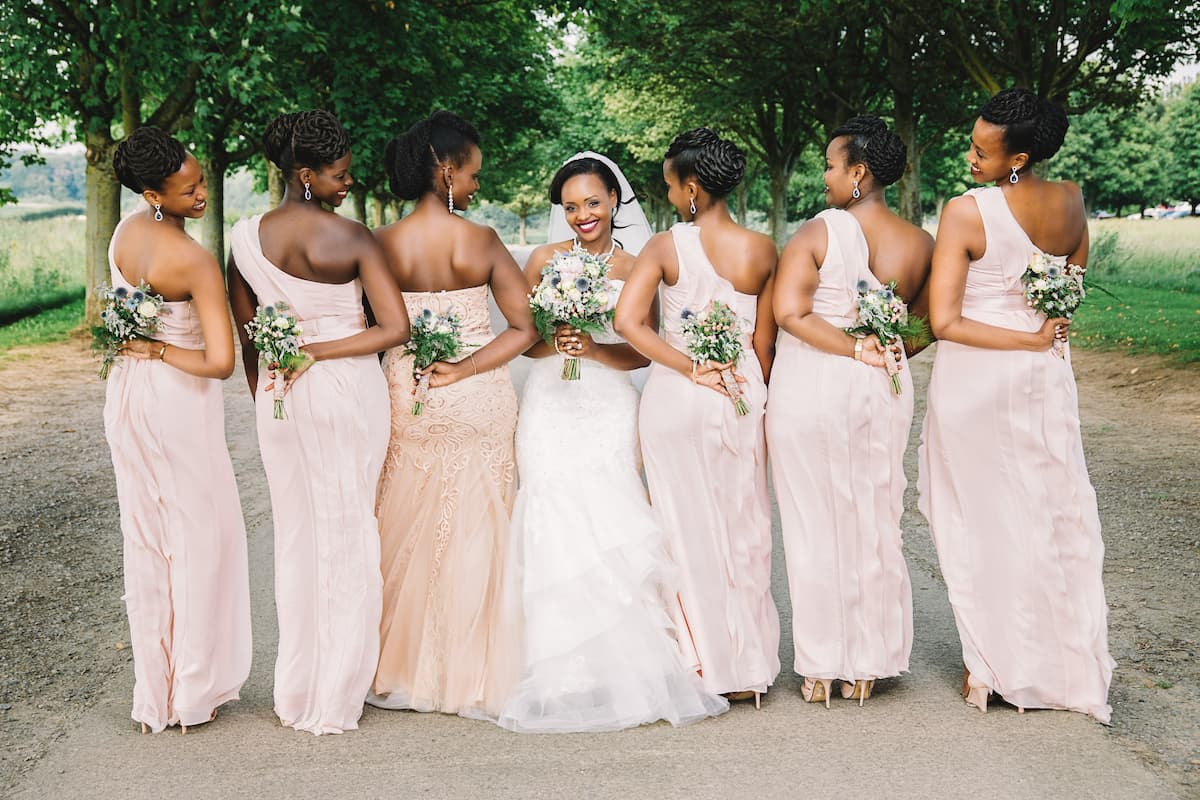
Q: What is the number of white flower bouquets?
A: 7